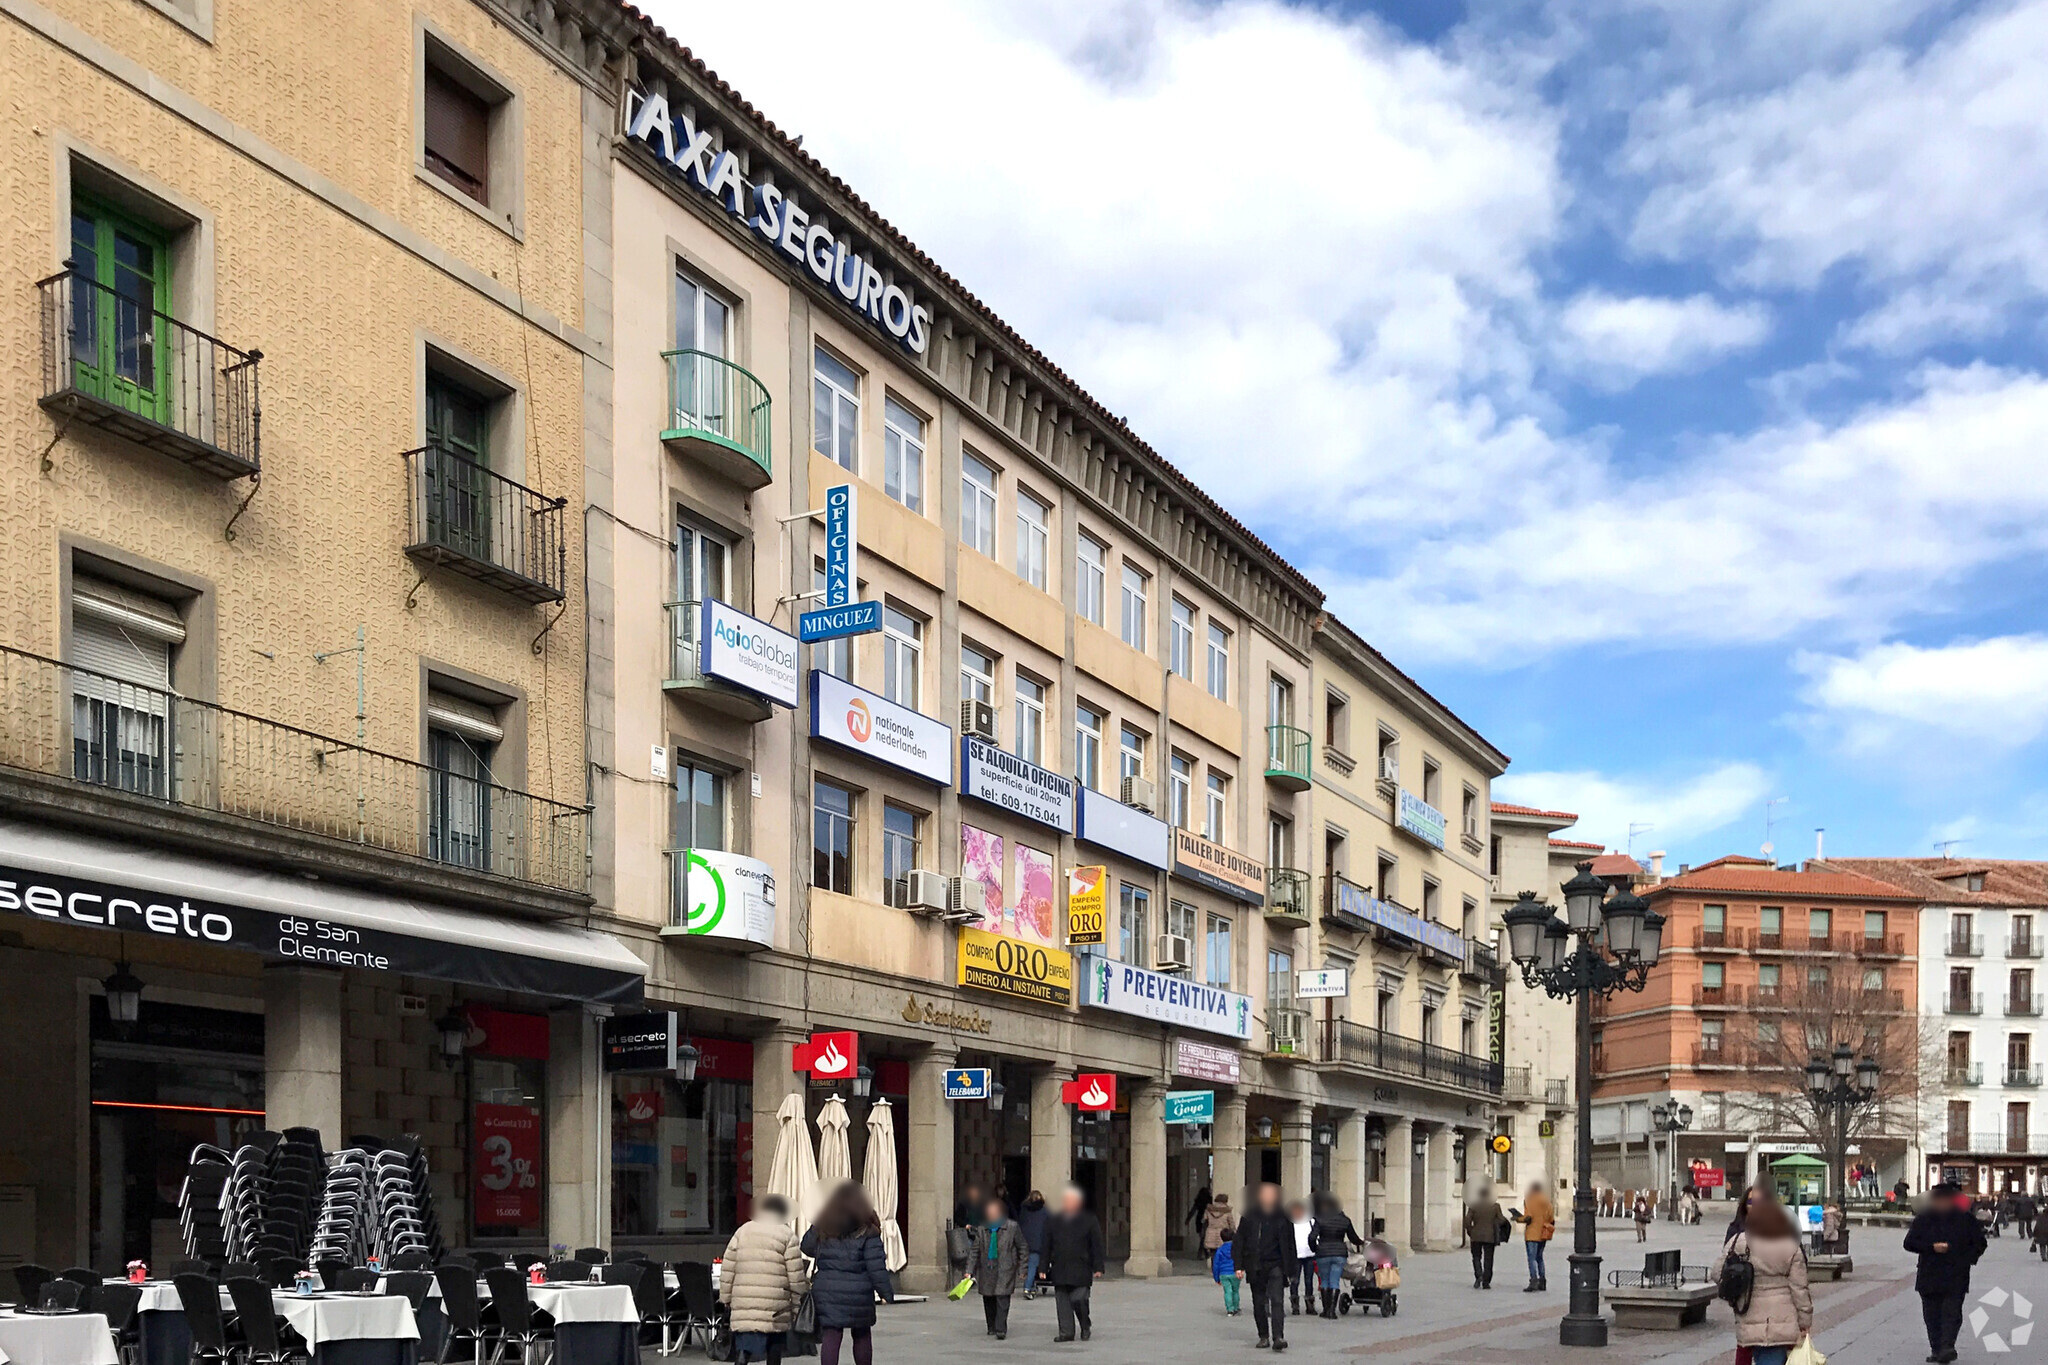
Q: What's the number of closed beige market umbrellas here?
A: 3